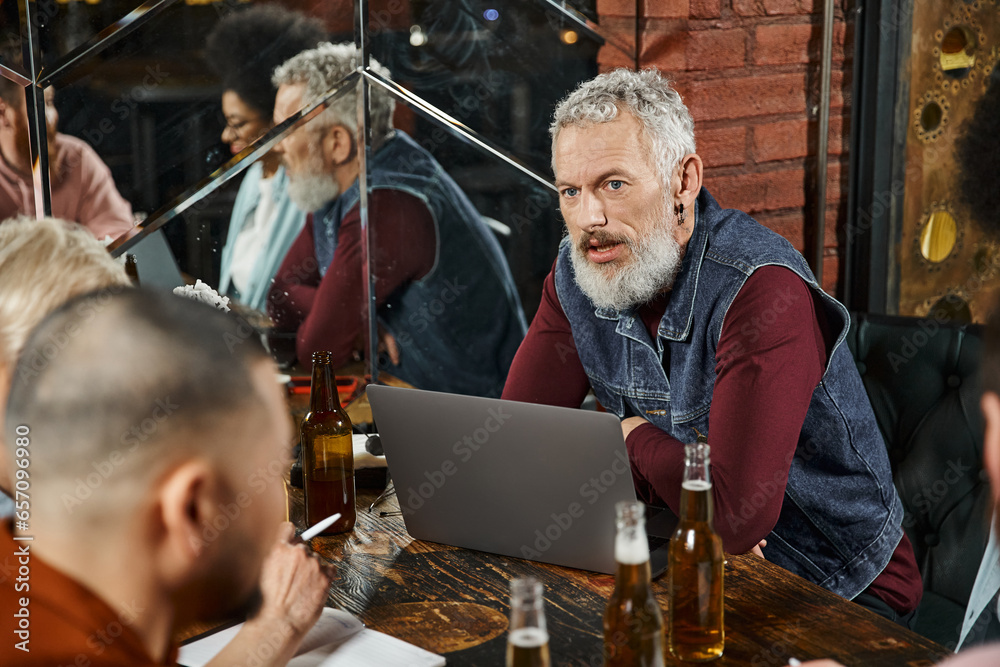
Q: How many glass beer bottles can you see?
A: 4